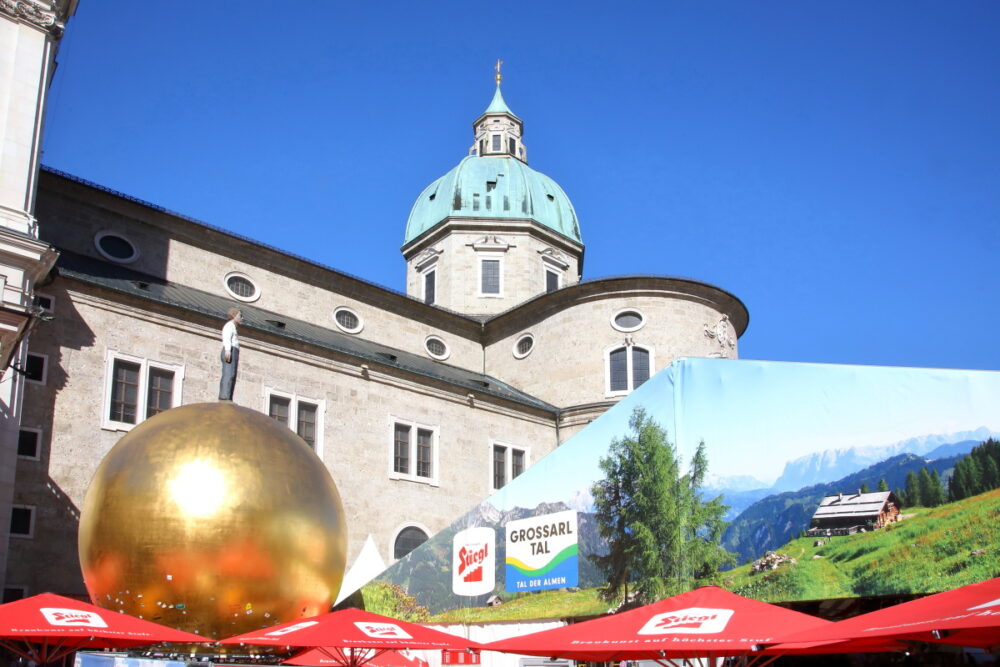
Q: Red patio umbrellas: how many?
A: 5